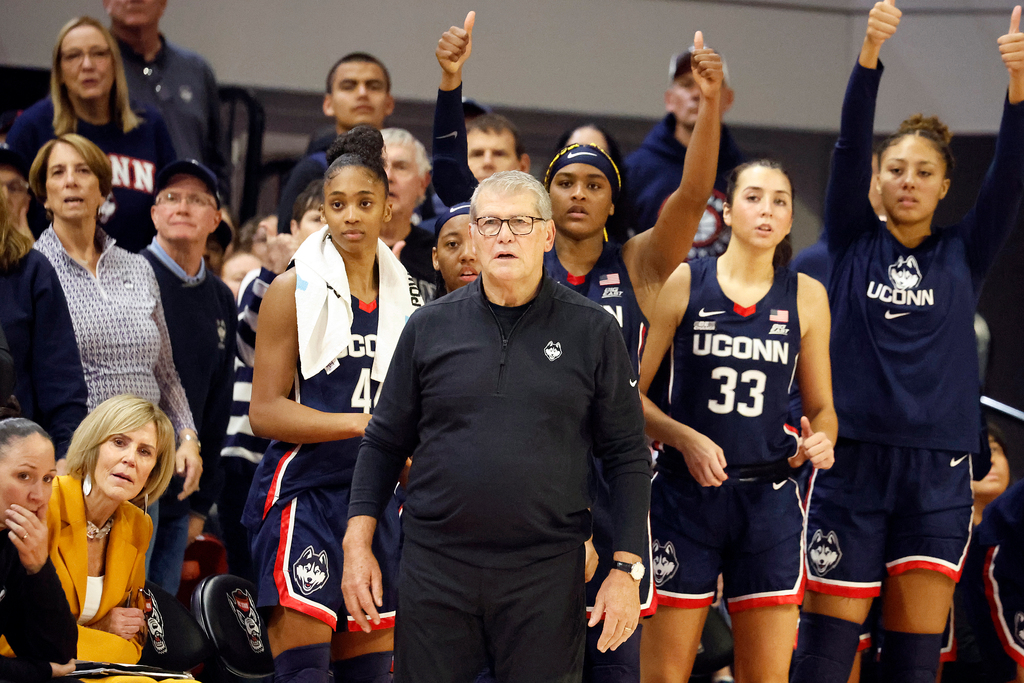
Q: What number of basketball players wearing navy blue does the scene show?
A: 5